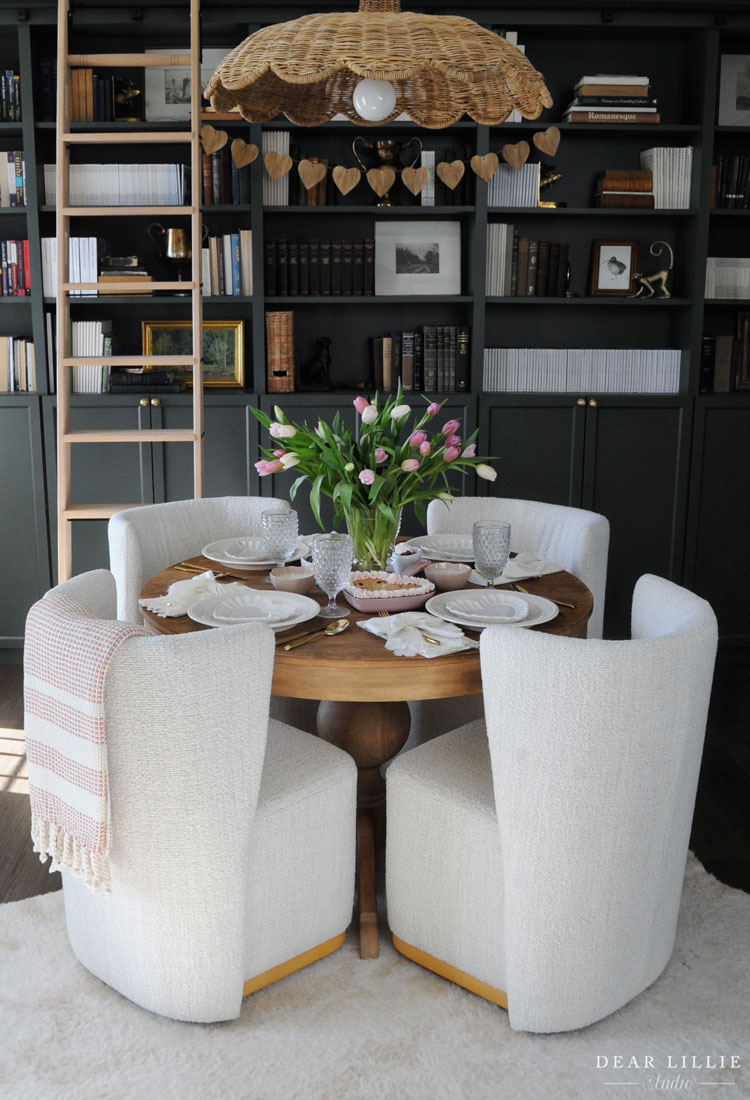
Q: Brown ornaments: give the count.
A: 11